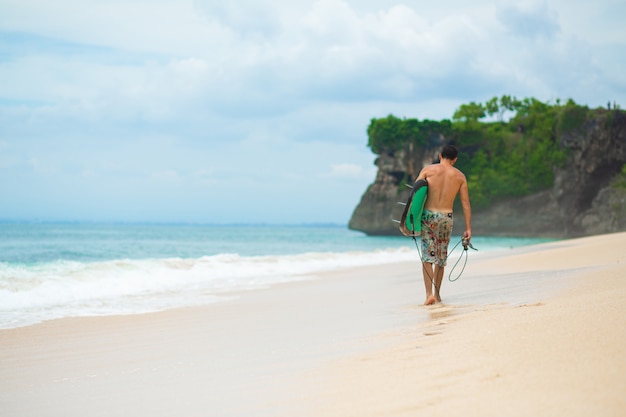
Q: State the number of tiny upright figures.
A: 2